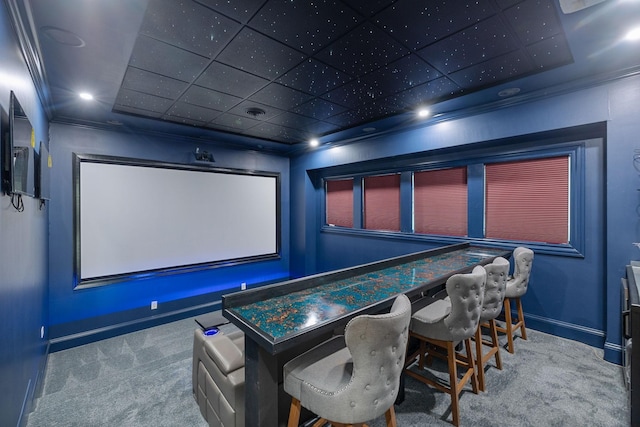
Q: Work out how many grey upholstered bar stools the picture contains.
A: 4